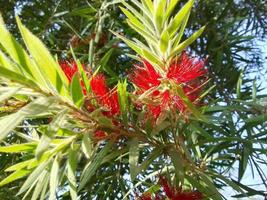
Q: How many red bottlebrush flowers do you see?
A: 3